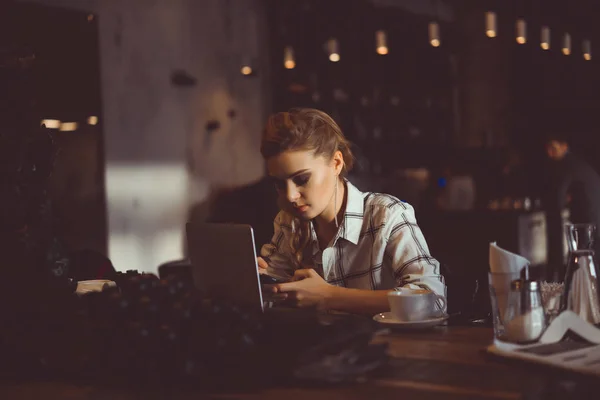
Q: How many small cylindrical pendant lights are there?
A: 10